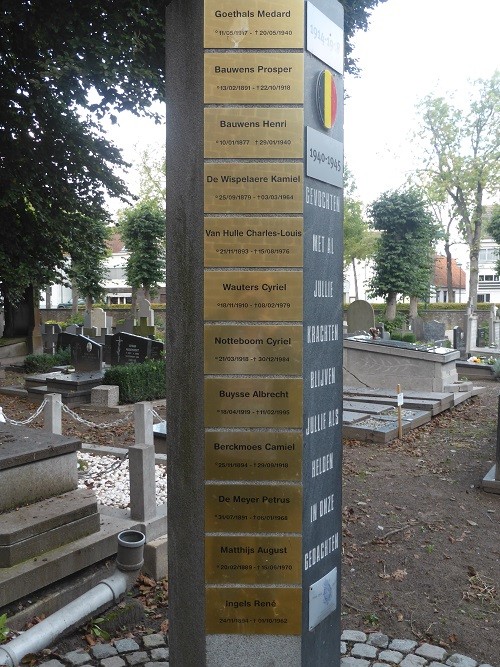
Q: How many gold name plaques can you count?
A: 12